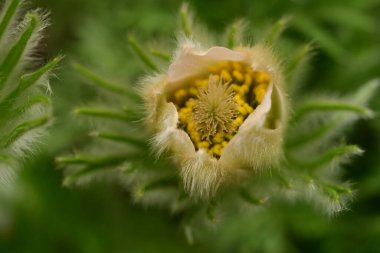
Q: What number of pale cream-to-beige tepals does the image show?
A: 6